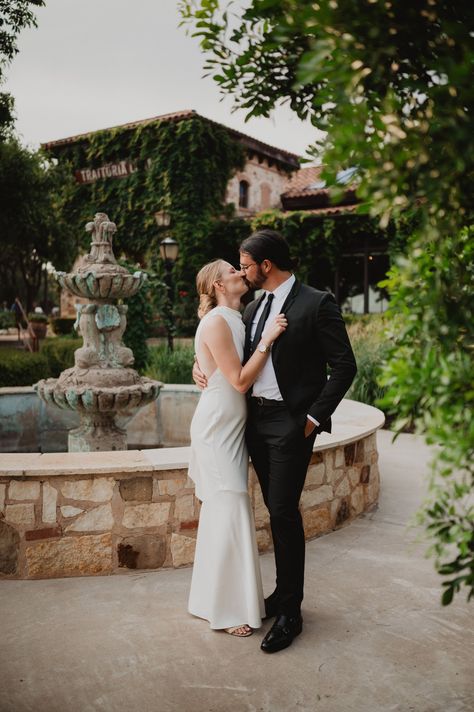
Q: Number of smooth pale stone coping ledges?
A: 1